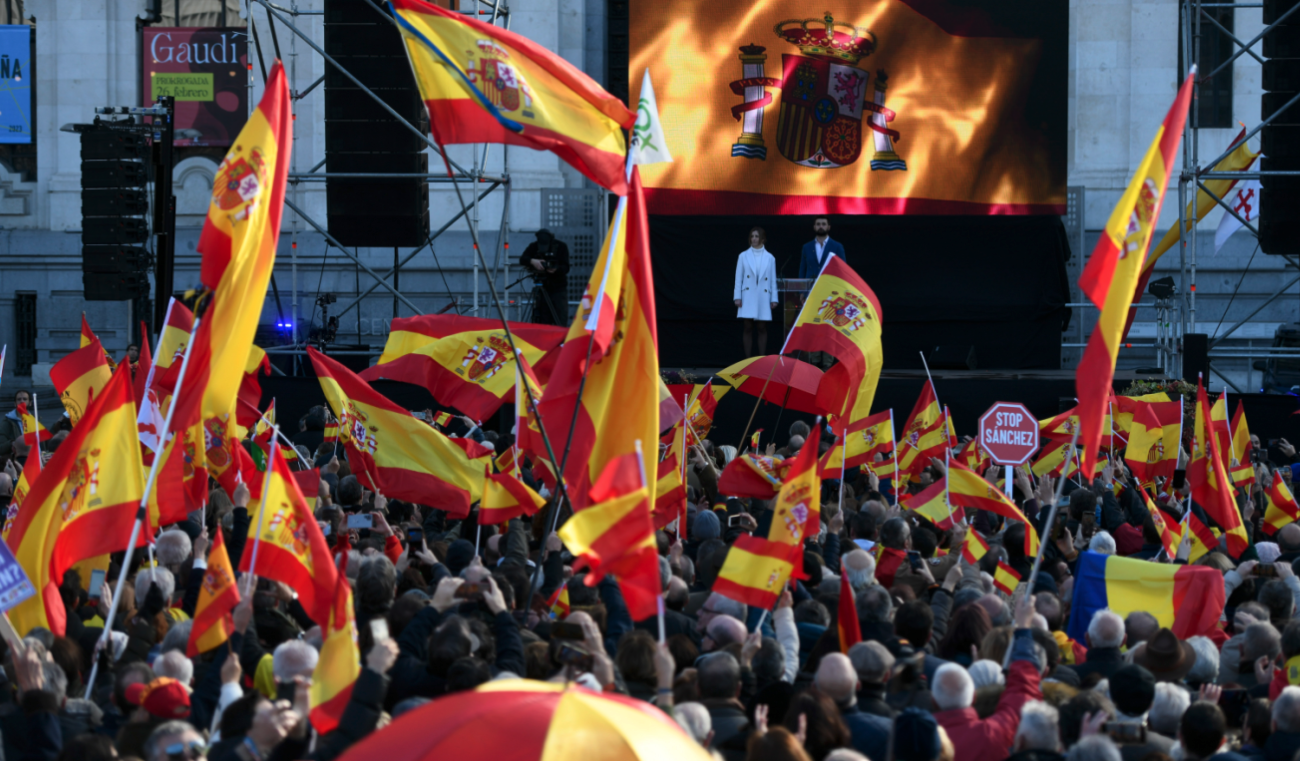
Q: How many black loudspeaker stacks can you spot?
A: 3